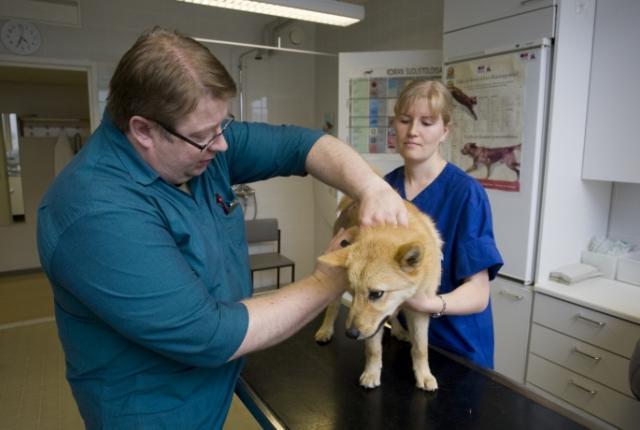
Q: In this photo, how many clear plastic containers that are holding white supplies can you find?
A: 2